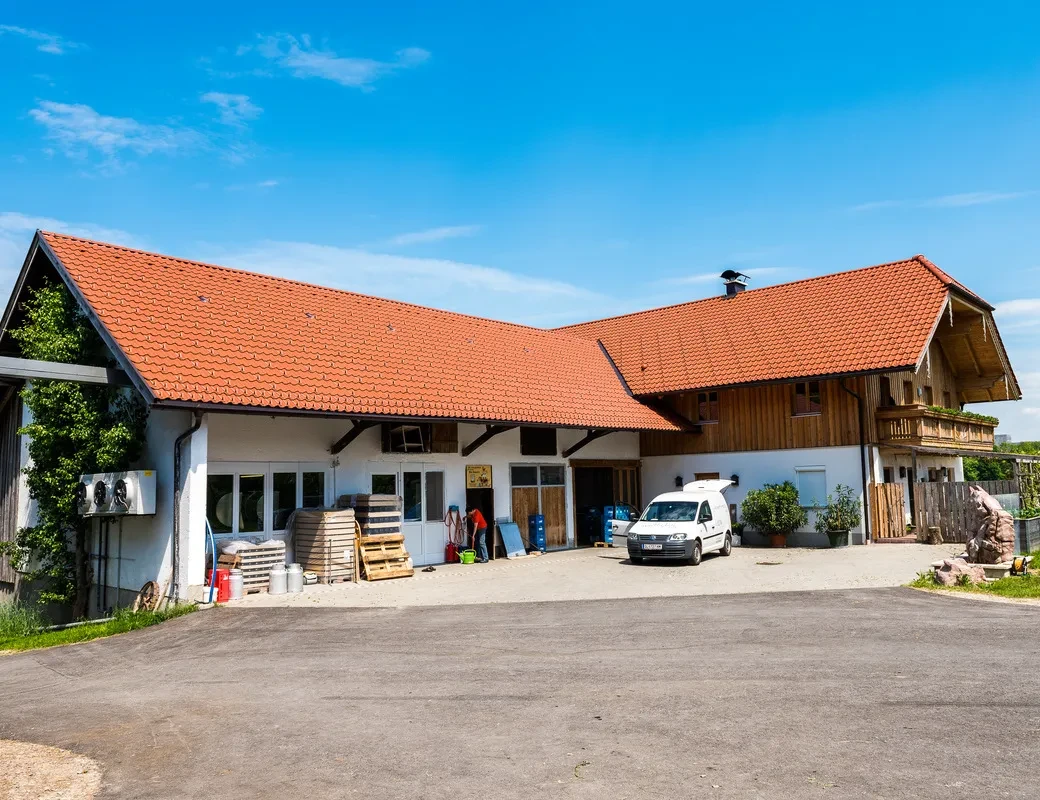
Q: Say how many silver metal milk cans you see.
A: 3